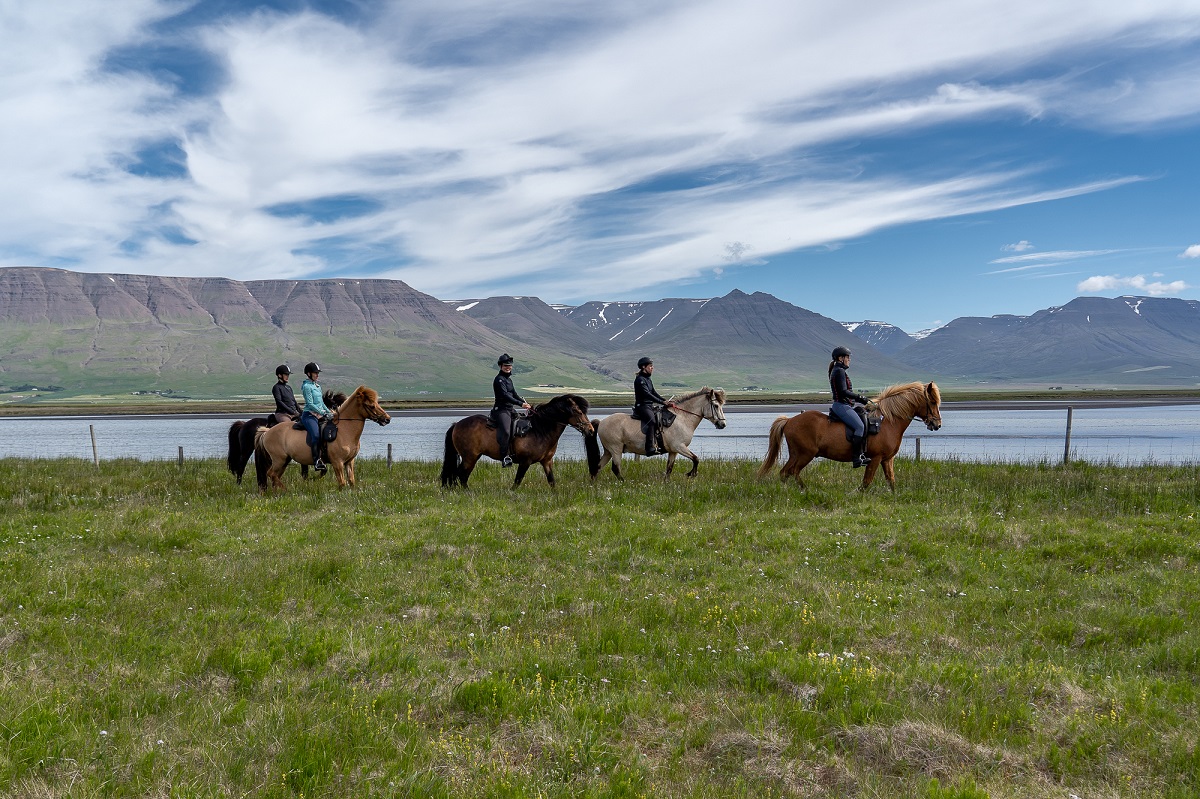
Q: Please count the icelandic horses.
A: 5